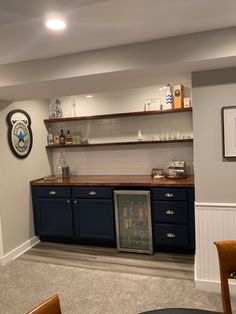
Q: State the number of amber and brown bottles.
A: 3